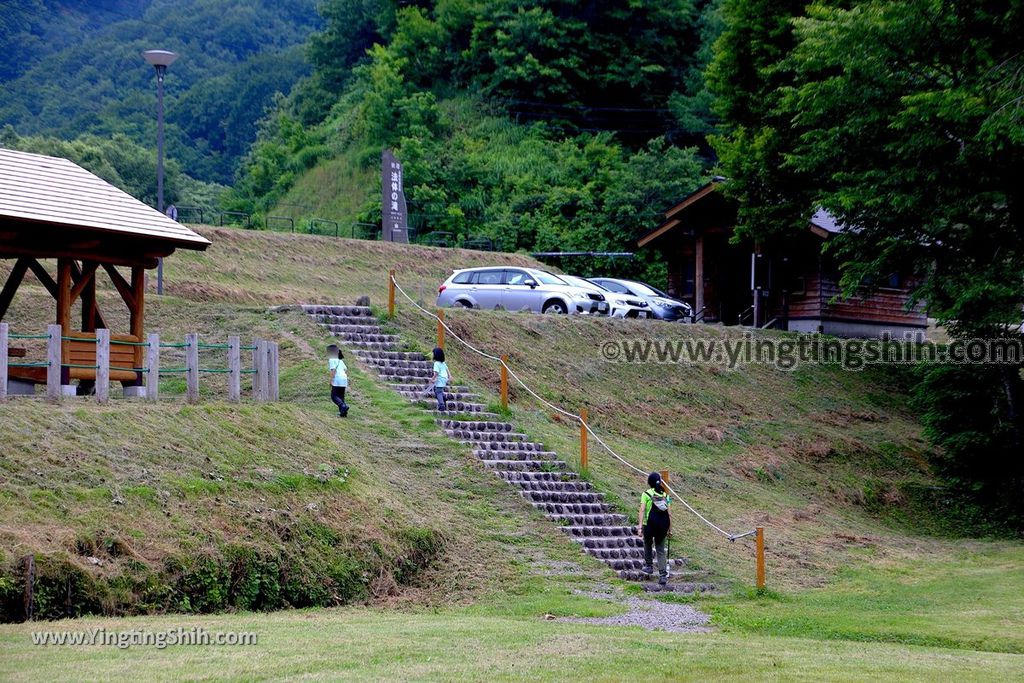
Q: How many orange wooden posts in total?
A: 6